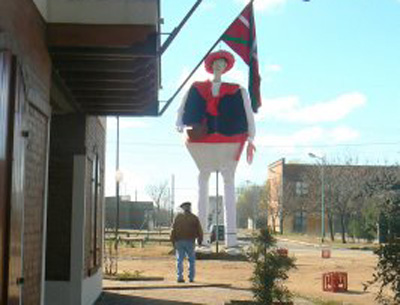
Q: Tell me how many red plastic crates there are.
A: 3